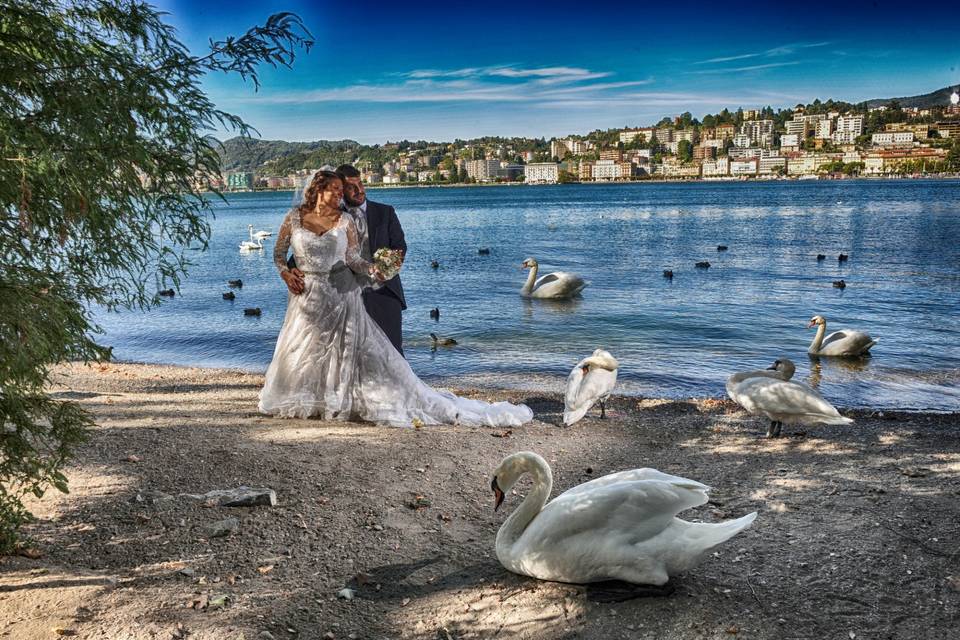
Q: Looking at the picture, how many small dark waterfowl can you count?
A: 14